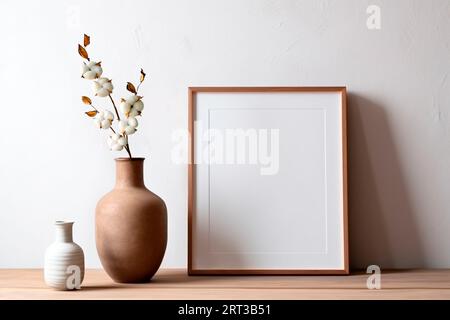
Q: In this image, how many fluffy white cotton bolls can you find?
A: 6